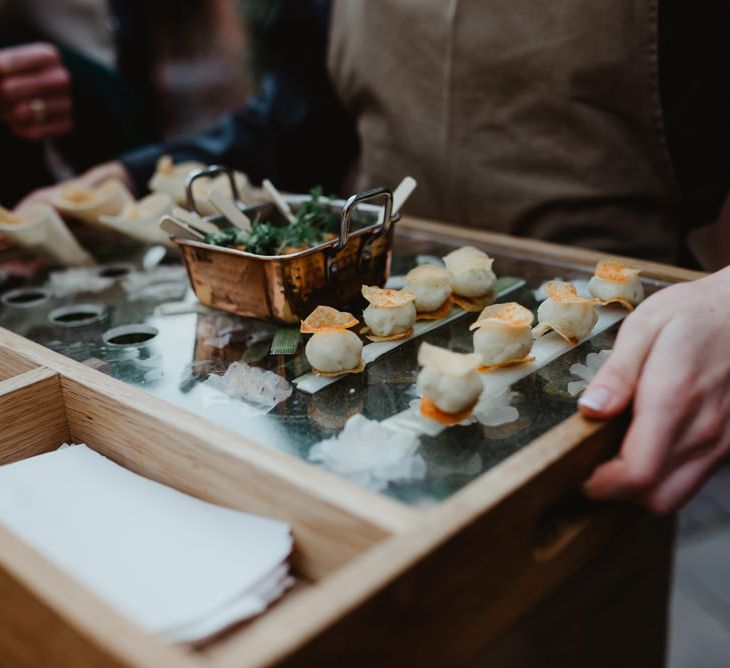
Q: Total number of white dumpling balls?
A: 8